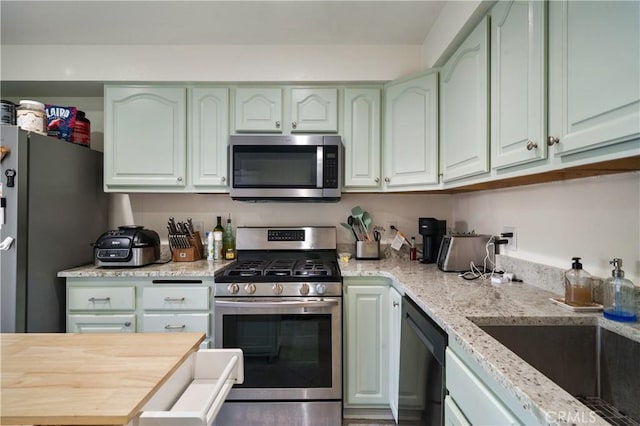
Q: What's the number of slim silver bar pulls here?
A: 3